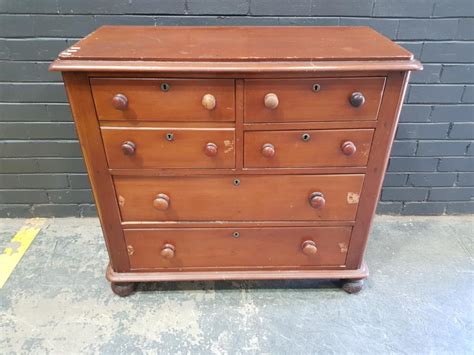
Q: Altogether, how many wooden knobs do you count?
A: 12